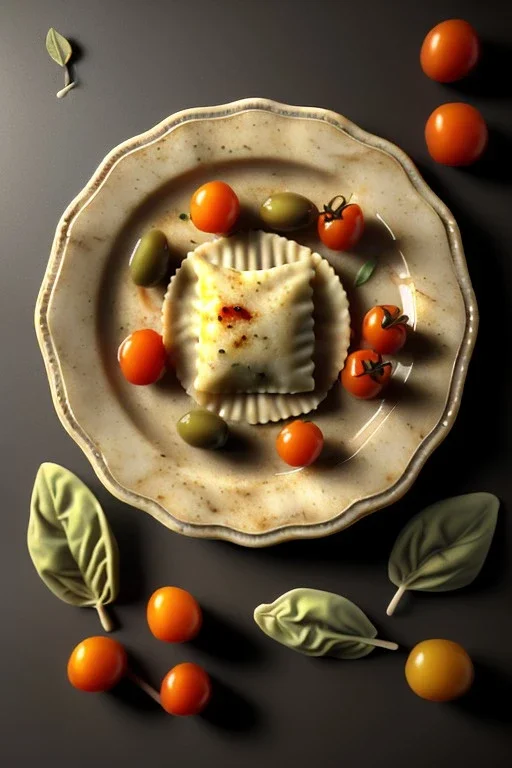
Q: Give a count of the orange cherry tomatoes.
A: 11